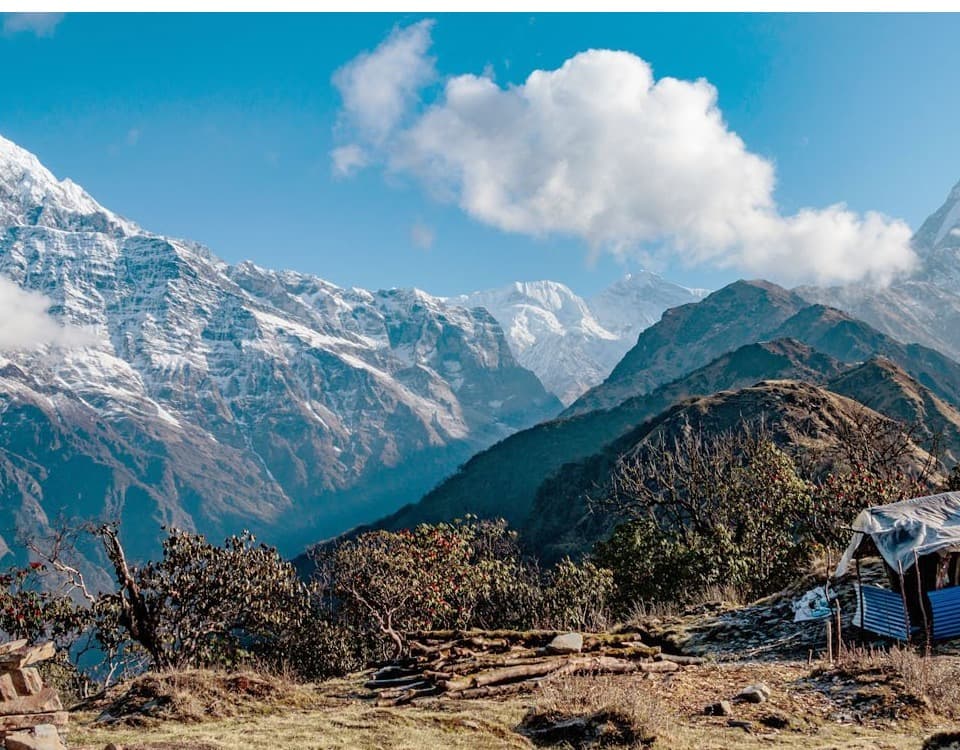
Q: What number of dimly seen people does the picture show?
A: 0